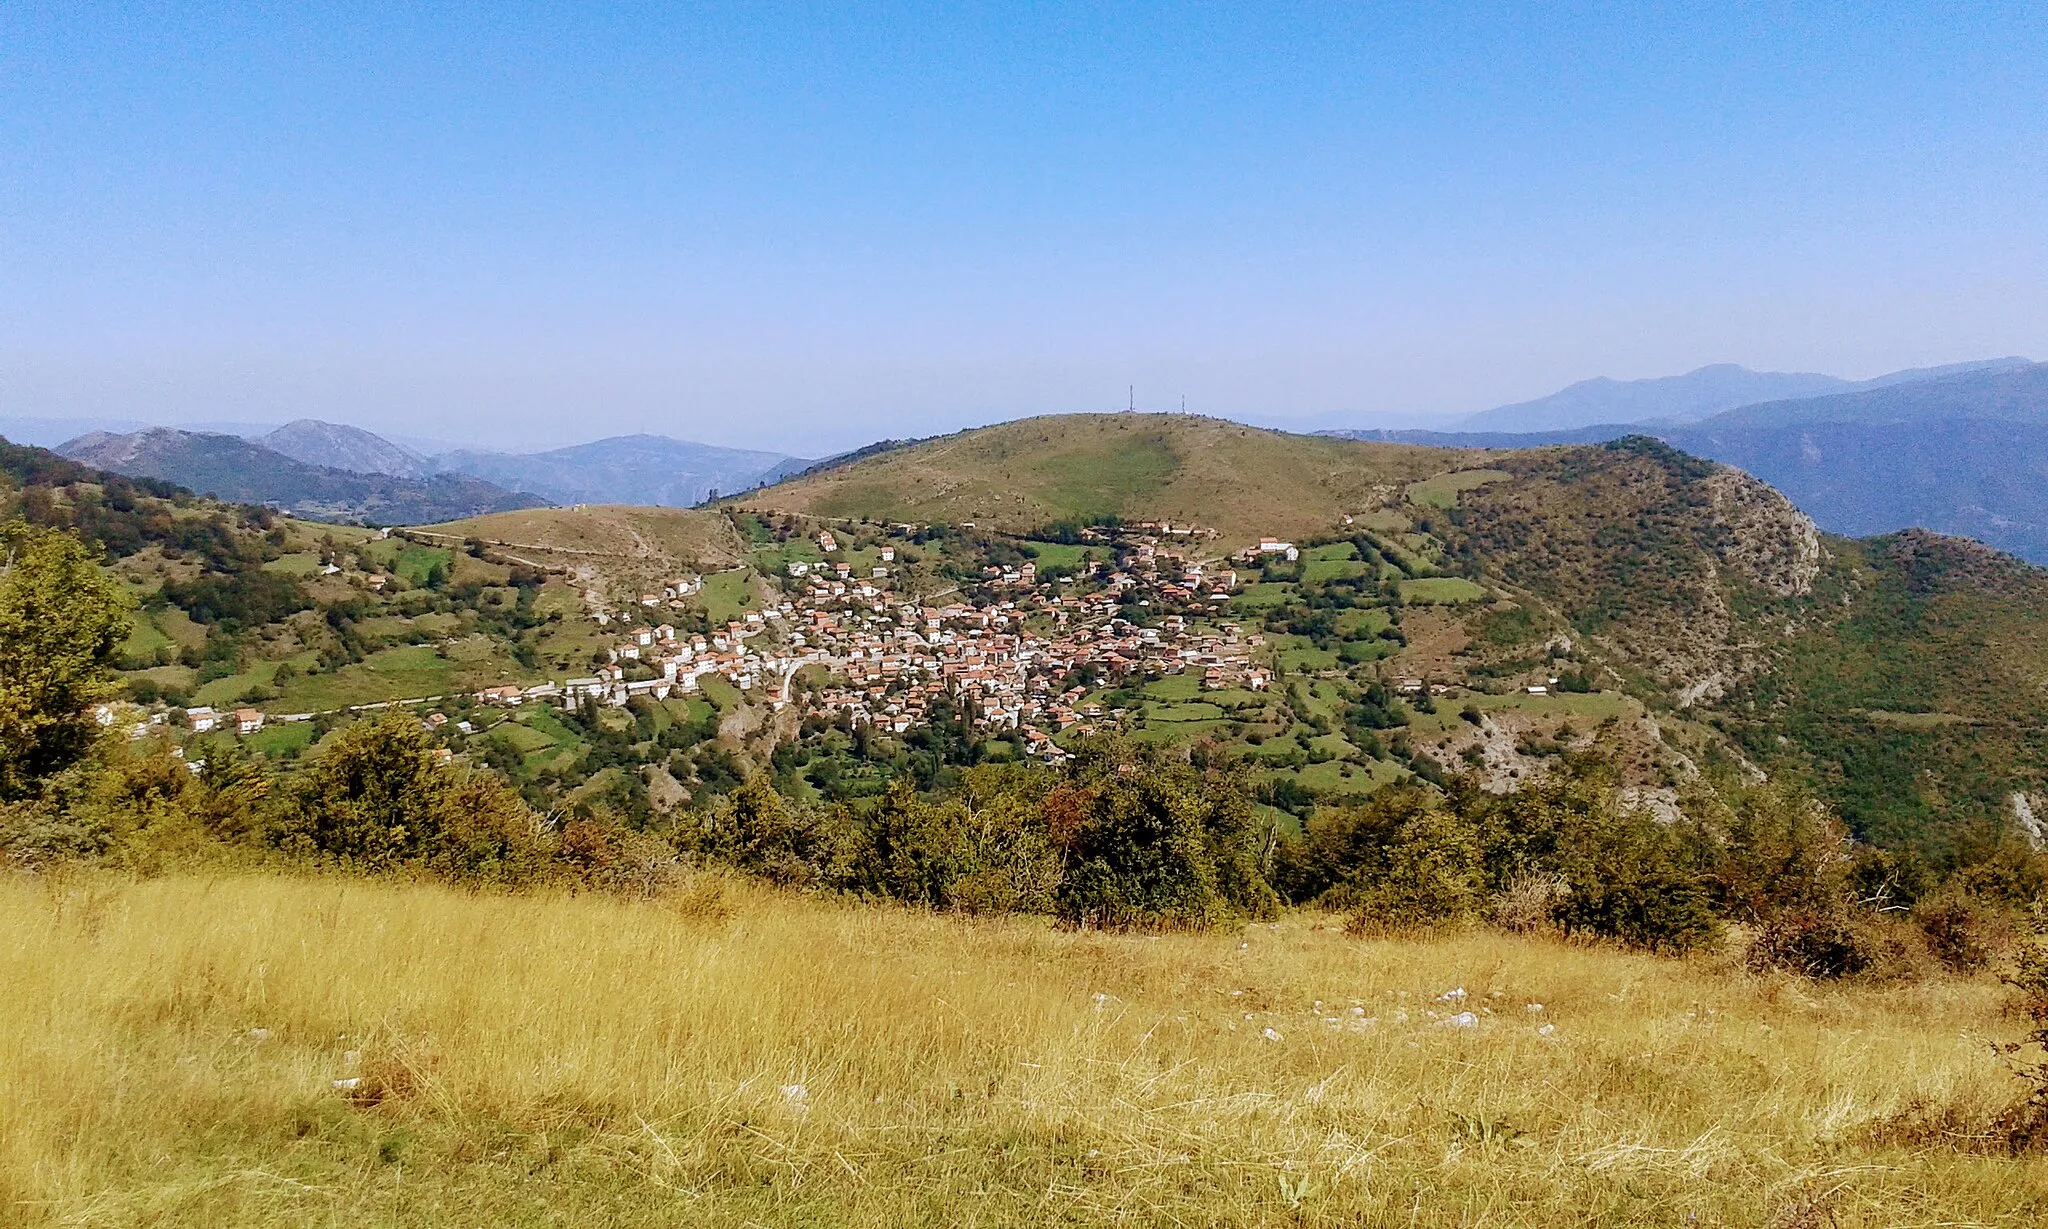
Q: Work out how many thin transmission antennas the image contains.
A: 2